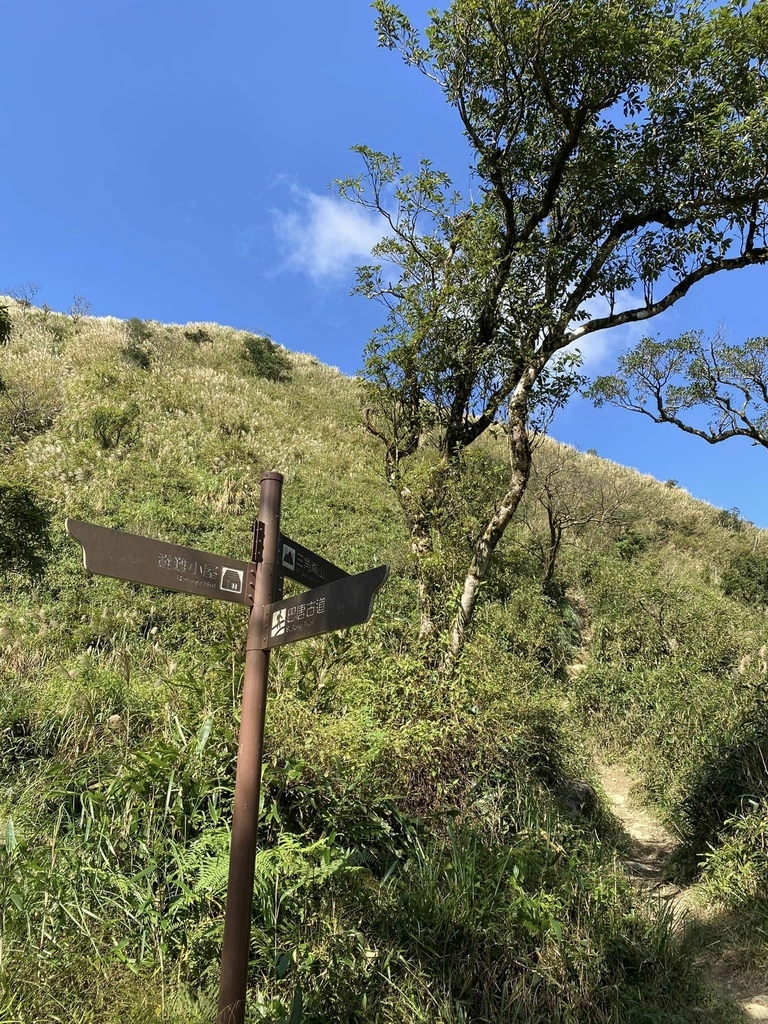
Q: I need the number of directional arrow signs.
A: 3